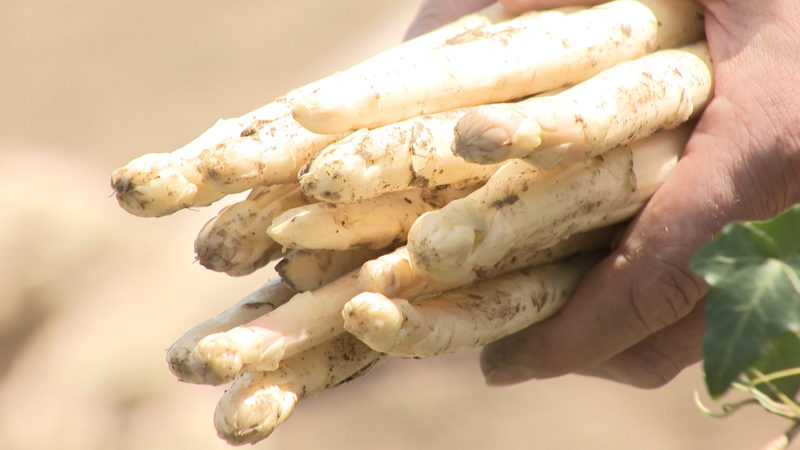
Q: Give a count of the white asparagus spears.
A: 14